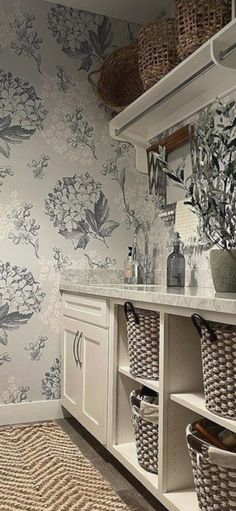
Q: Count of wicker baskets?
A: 7